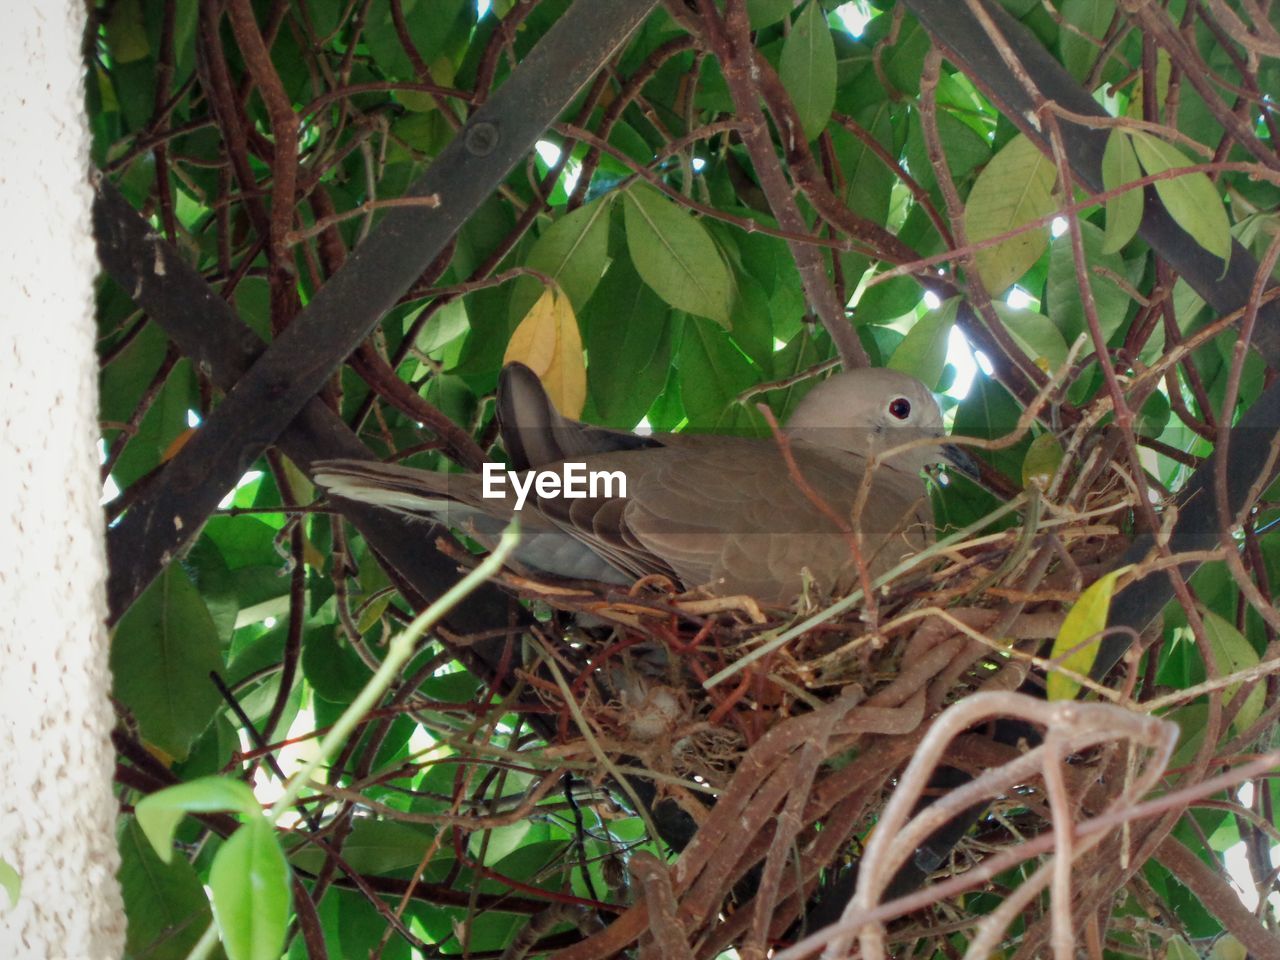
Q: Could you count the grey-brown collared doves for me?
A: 1